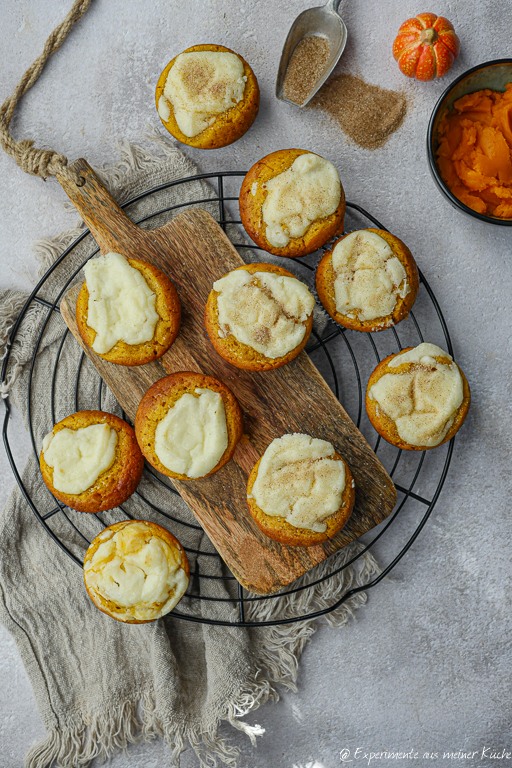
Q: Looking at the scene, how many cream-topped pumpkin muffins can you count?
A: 10